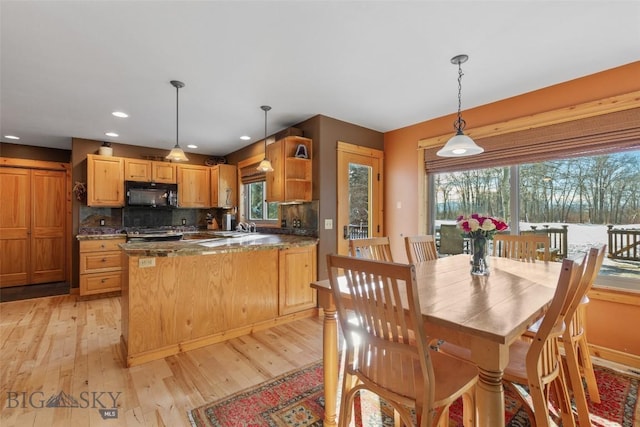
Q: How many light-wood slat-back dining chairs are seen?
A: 6